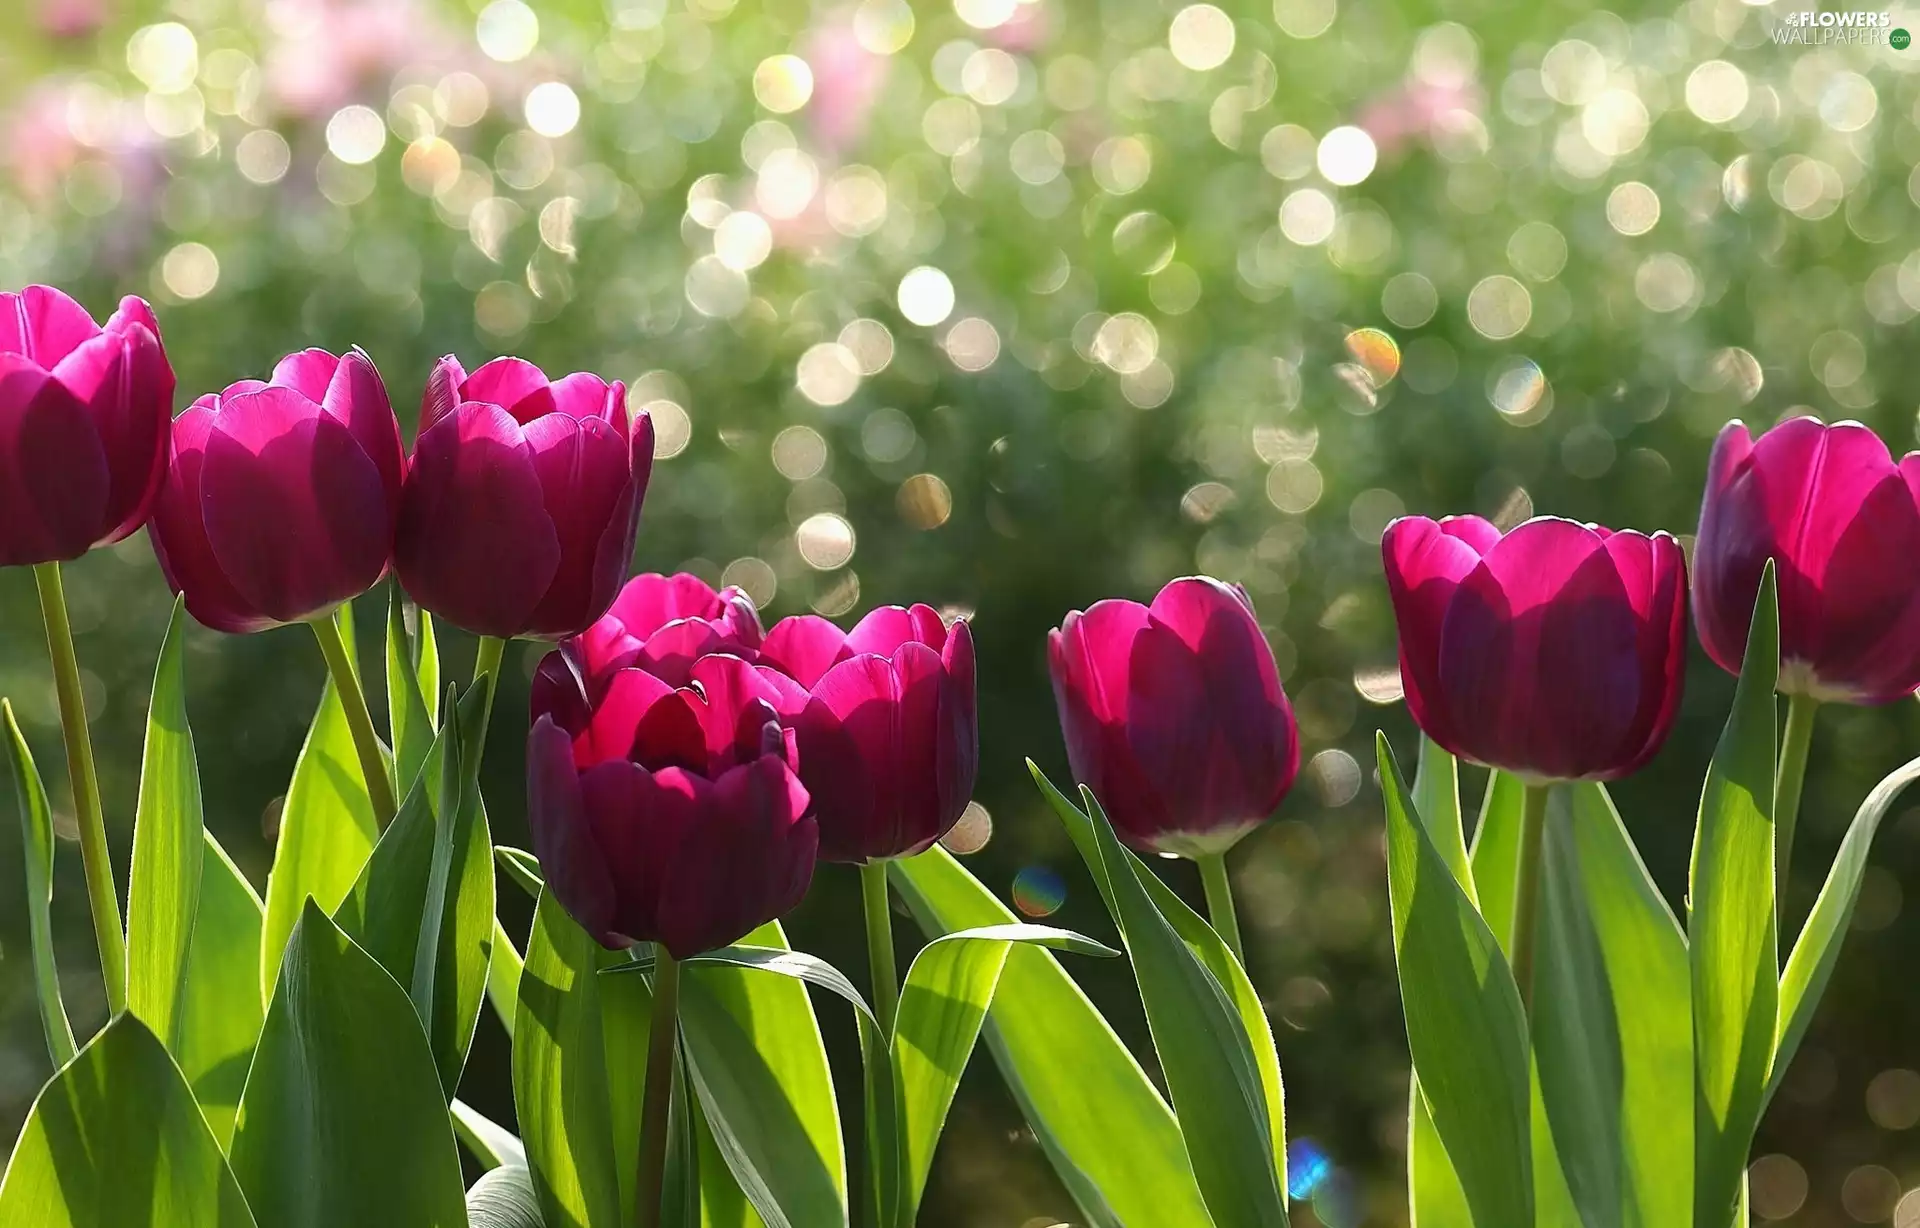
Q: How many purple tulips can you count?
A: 9